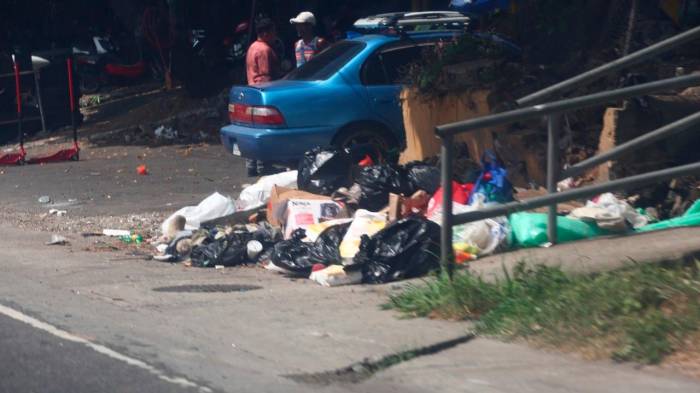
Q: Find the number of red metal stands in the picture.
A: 2